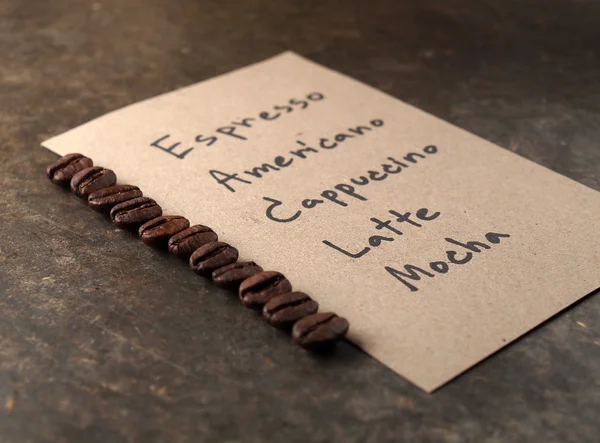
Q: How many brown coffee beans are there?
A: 11